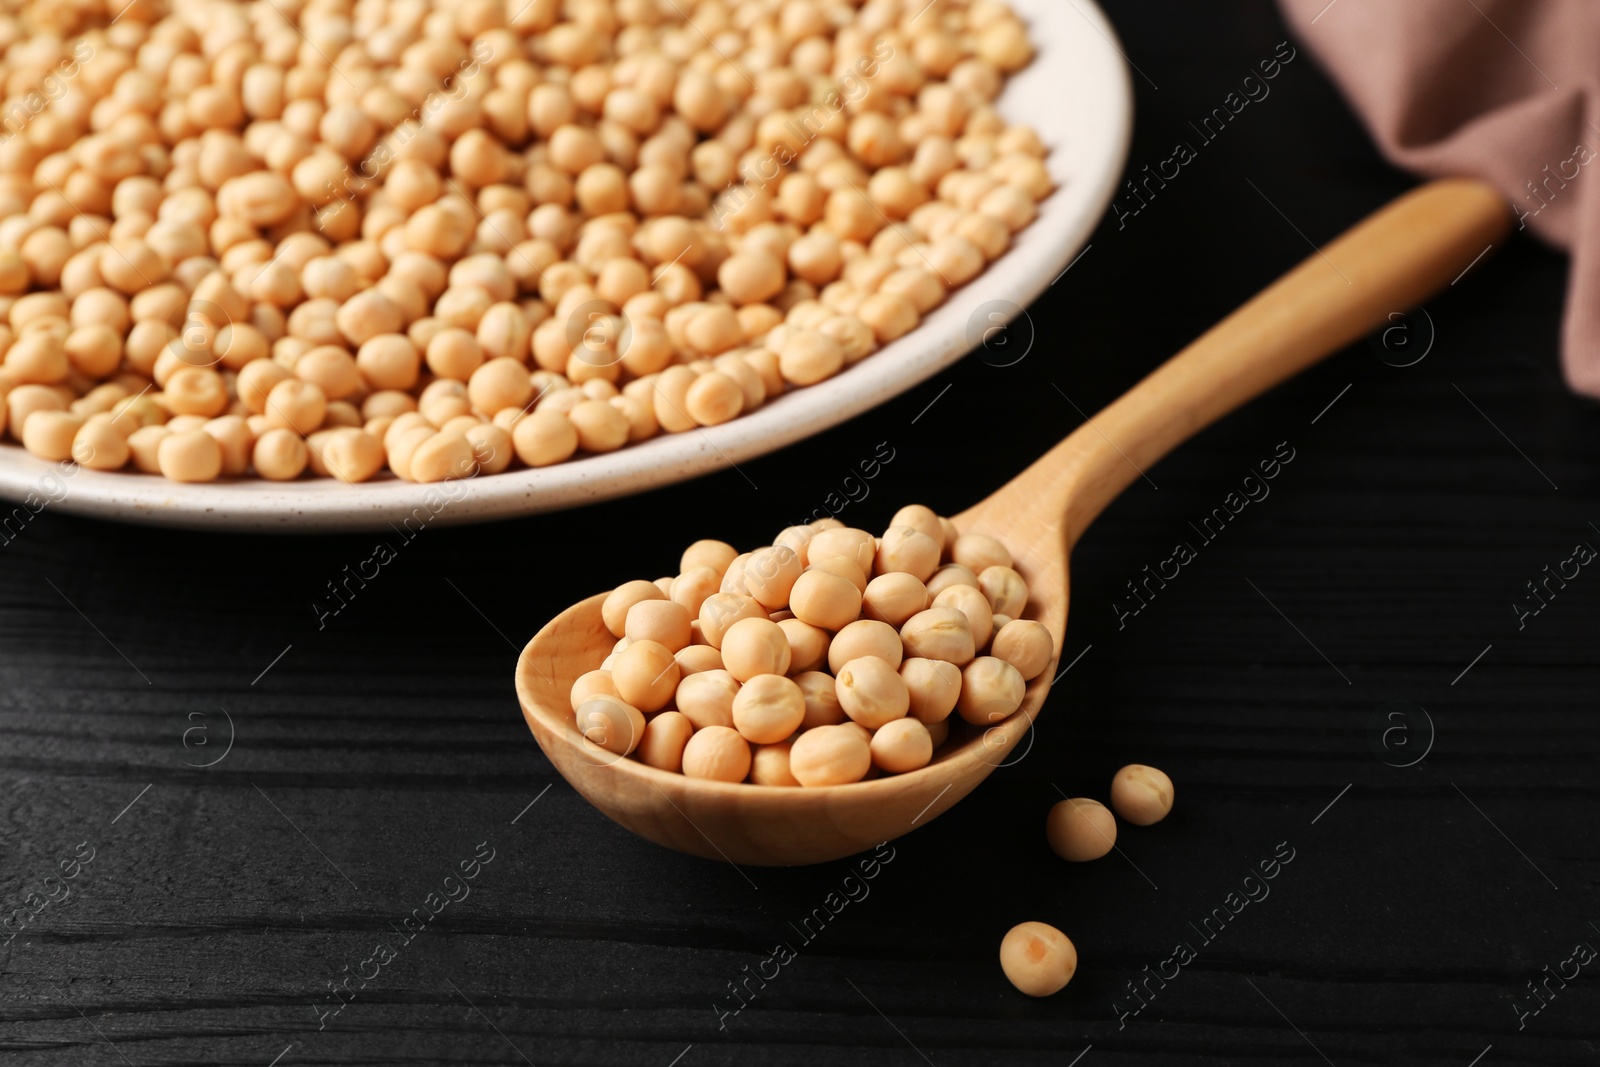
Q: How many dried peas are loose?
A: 3